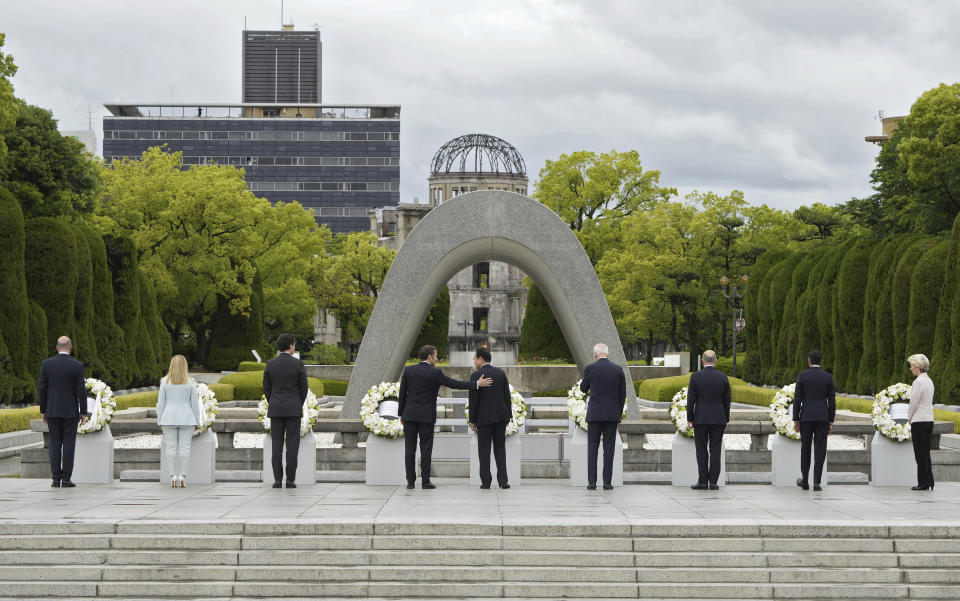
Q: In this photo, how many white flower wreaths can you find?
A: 9